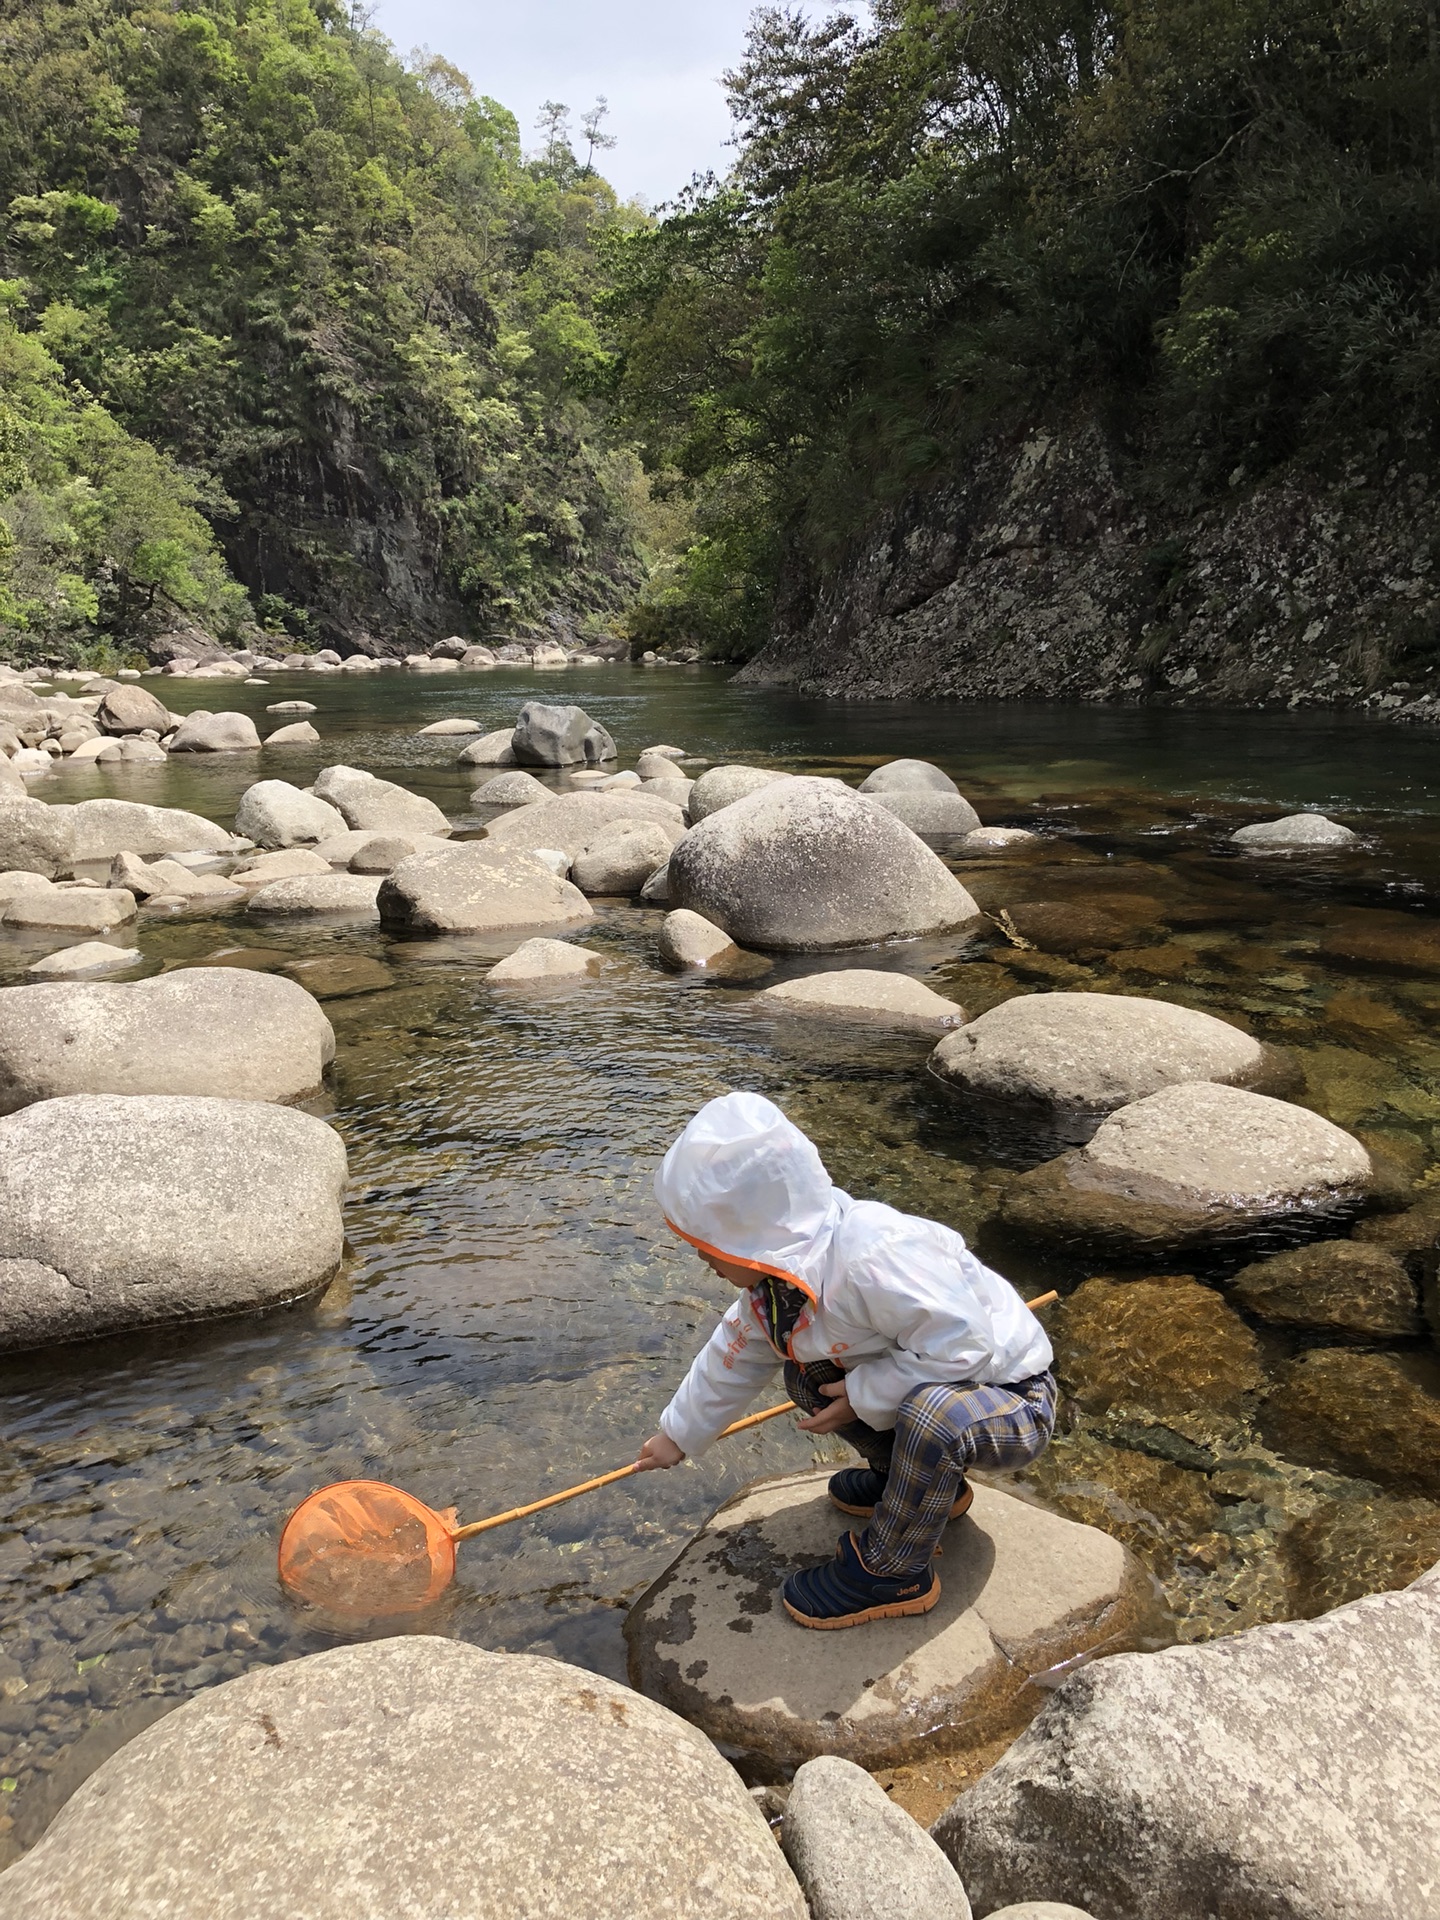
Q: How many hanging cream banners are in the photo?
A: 0